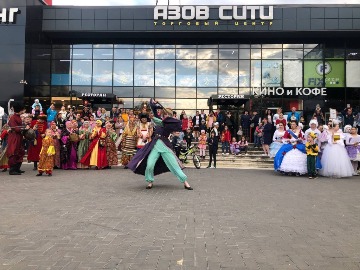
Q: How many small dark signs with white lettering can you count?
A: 2